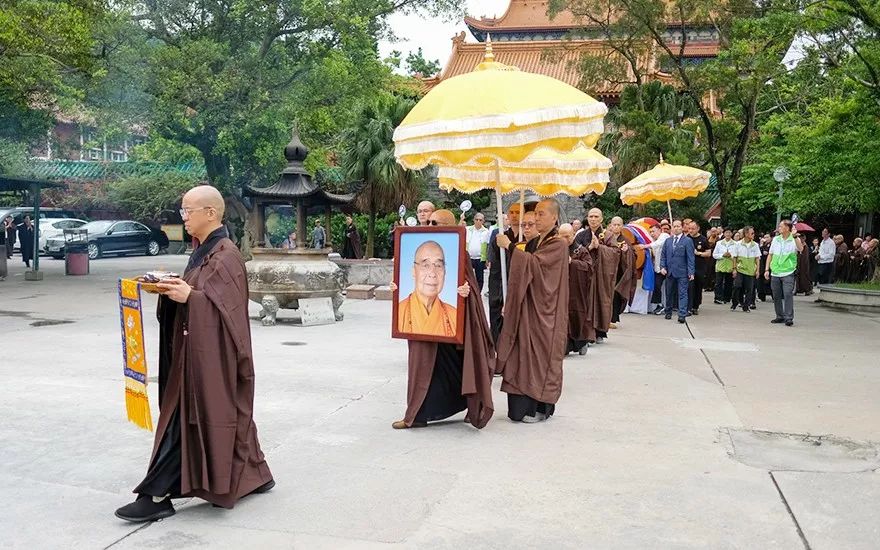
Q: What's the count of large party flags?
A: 0